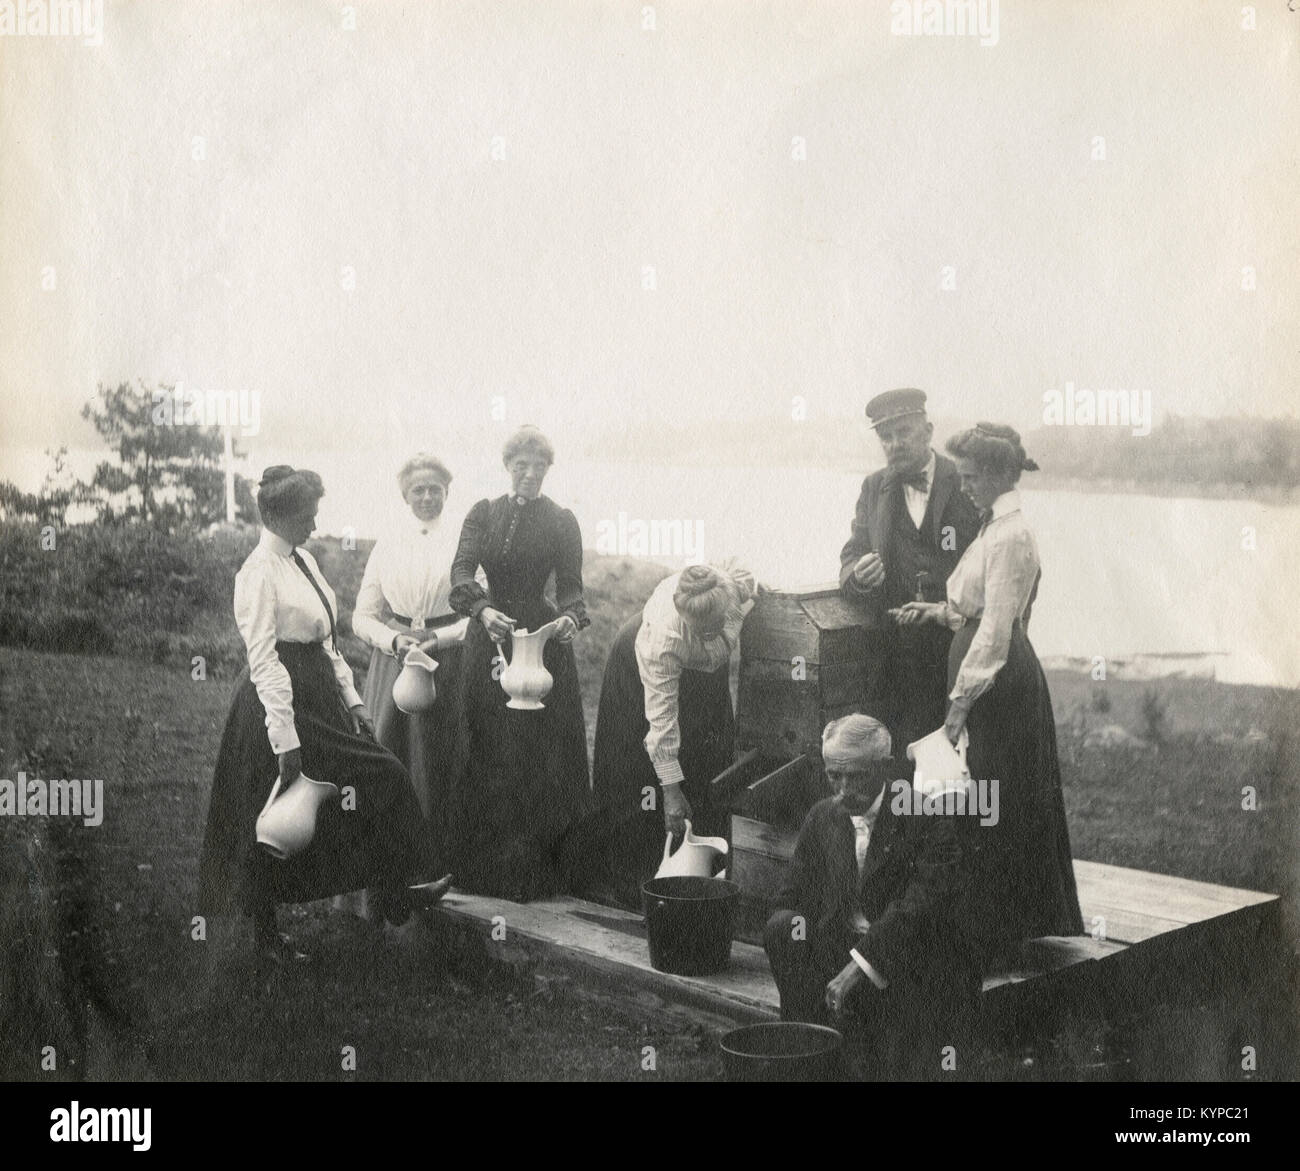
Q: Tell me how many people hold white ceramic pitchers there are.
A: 5